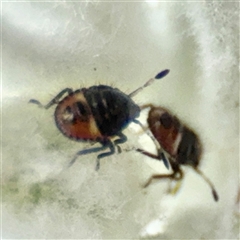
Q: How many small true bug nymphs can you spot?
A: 2